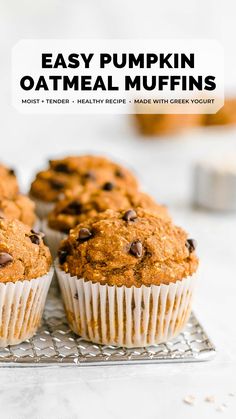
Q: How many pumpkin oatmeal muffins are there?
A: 6